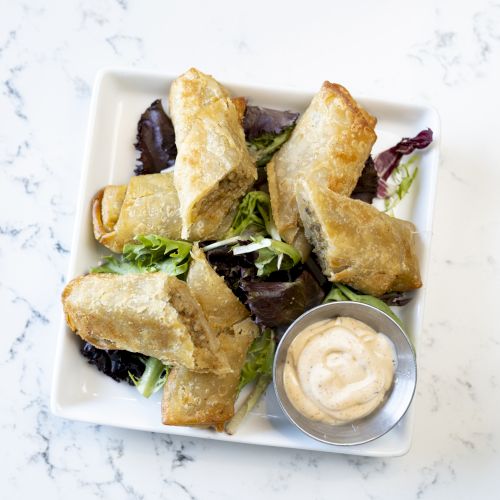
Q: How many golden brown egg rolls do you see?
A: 6